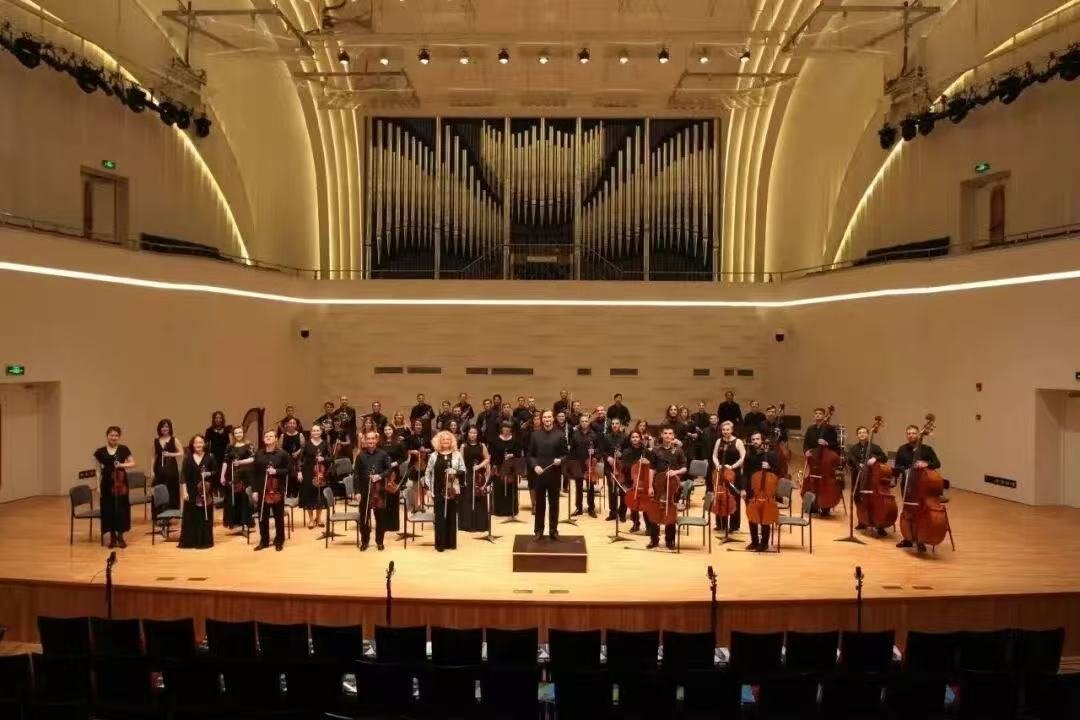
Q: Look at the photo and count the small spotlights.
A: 11